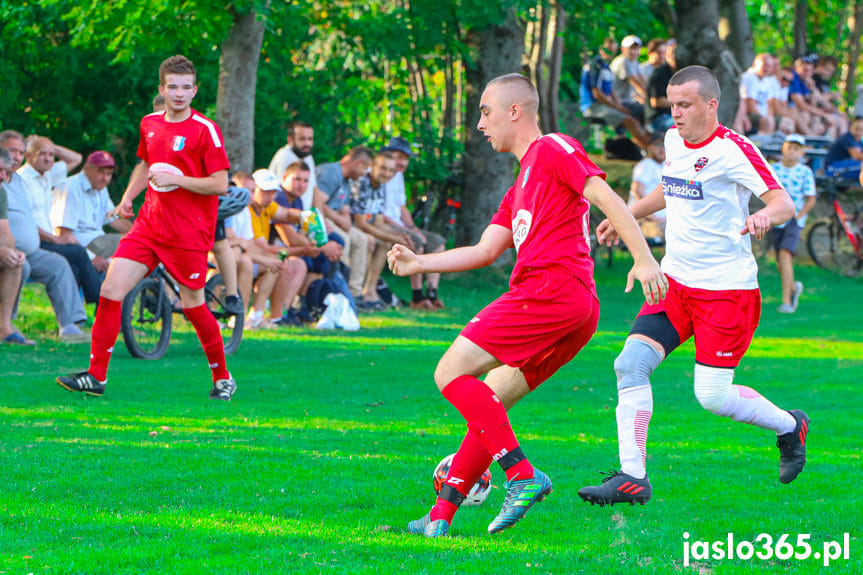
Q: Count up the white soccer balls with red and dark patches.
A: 1